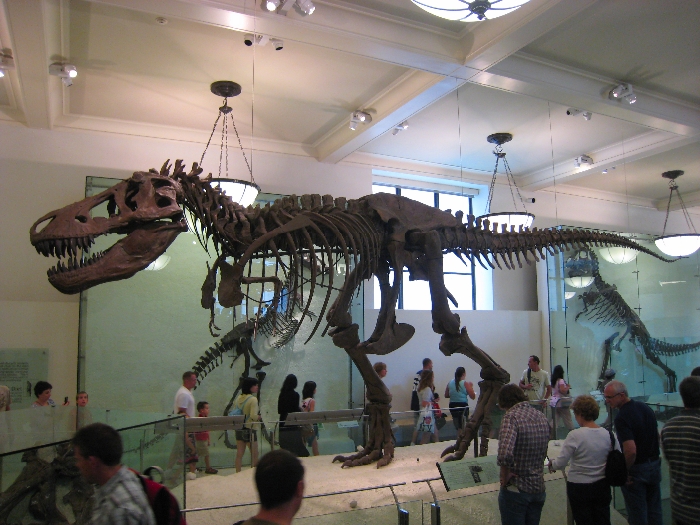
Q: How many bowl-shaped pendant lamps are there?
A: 4